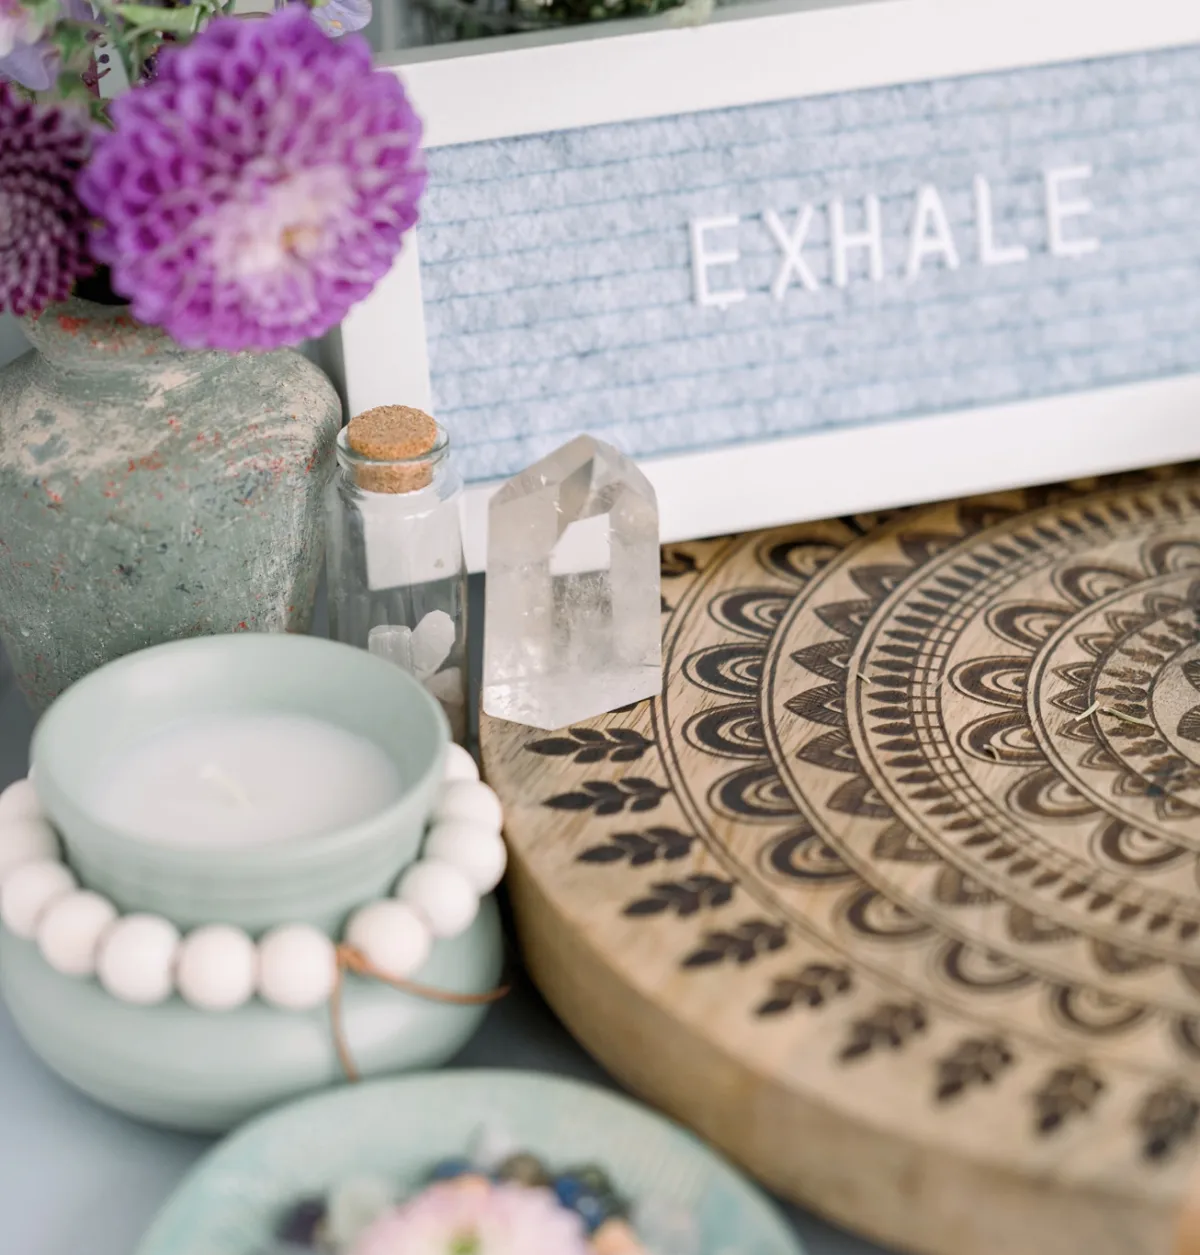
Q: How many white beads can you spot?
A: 12